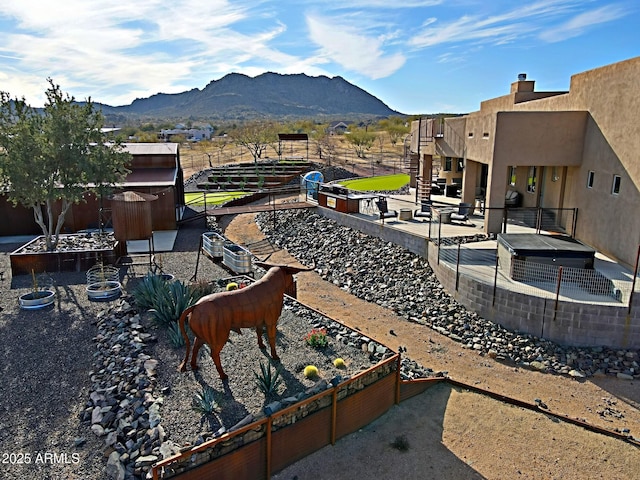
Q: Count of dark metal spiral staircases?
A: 1